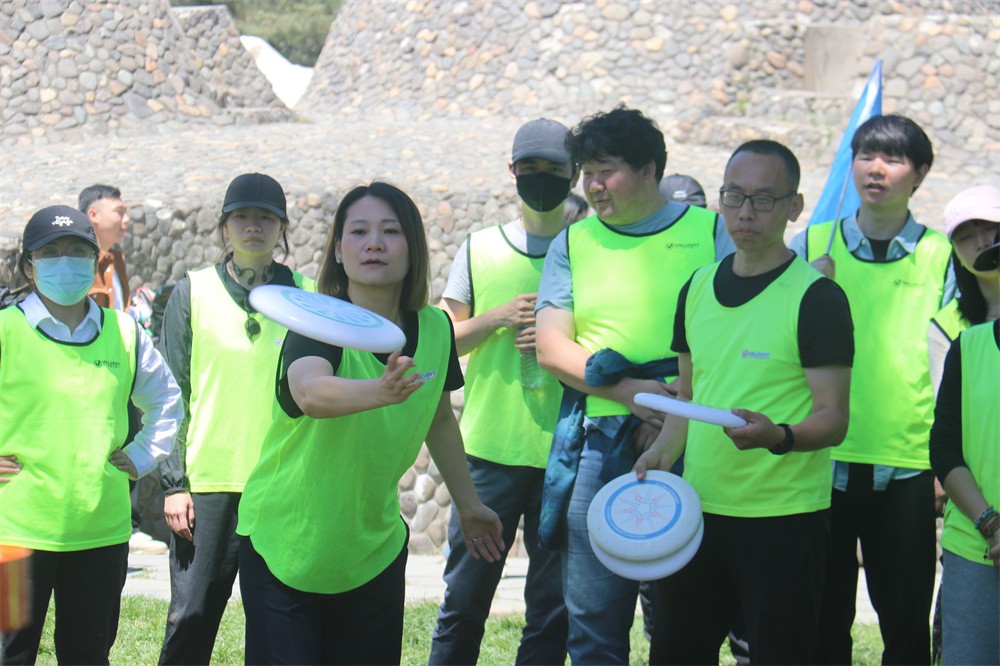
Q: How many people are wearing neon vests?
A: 9